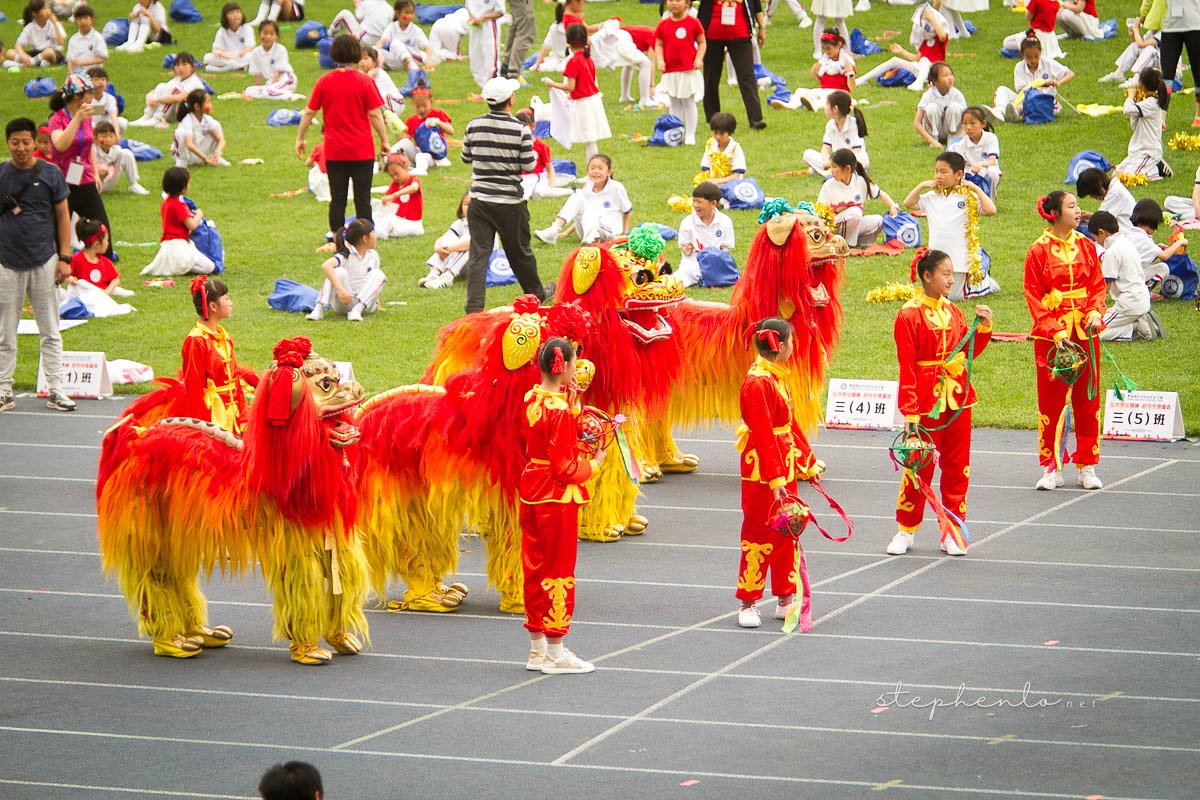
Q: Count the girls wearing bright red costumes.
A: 5